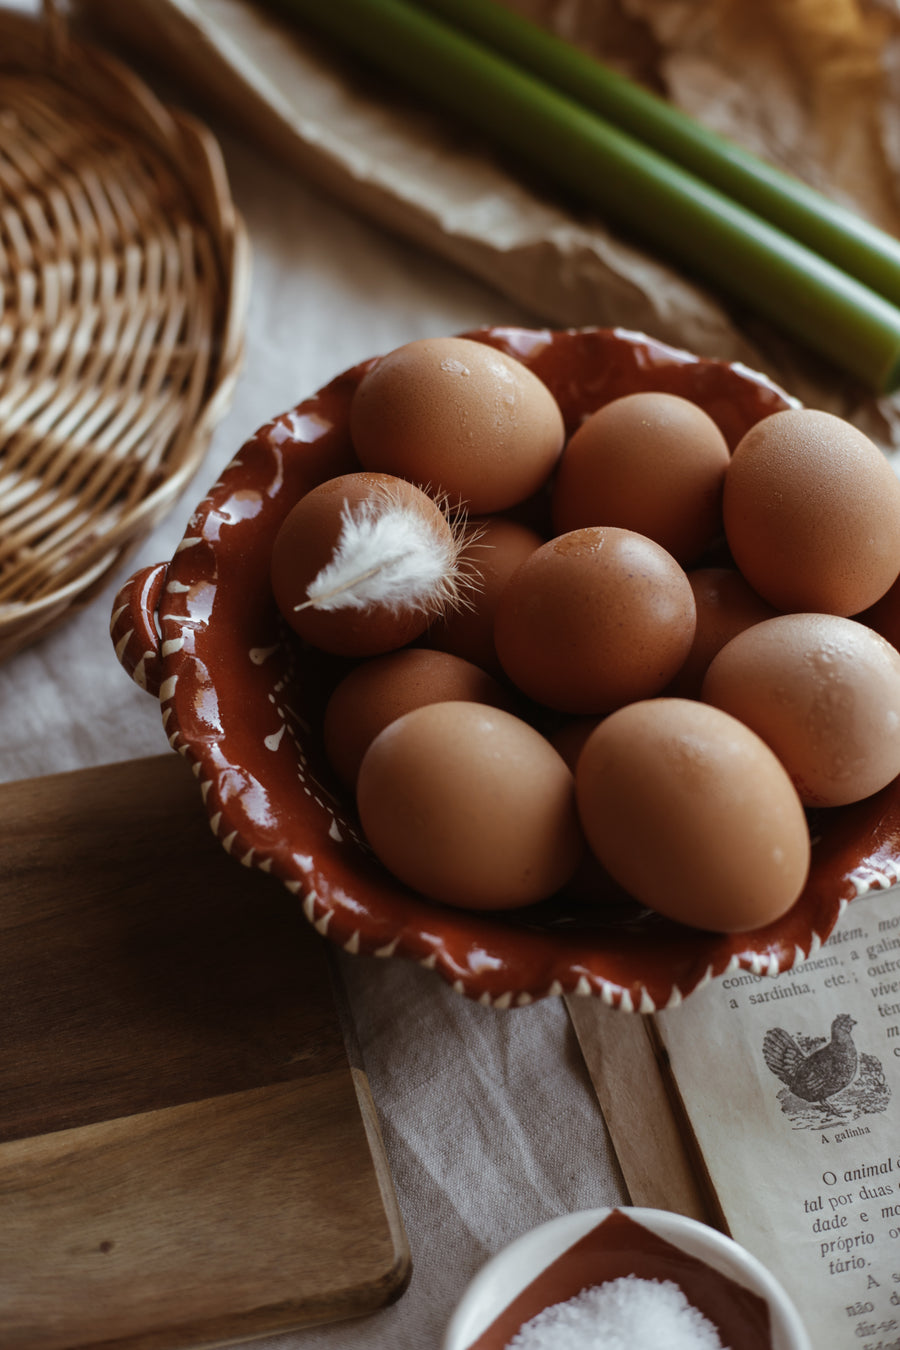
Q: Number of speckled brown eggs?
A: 12